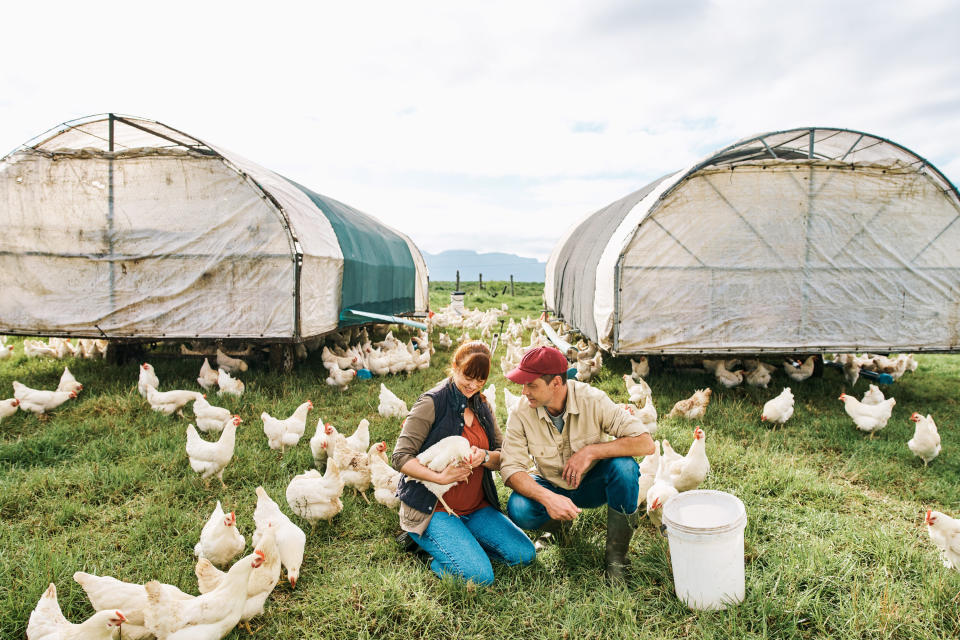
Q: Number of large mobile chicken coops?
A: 2